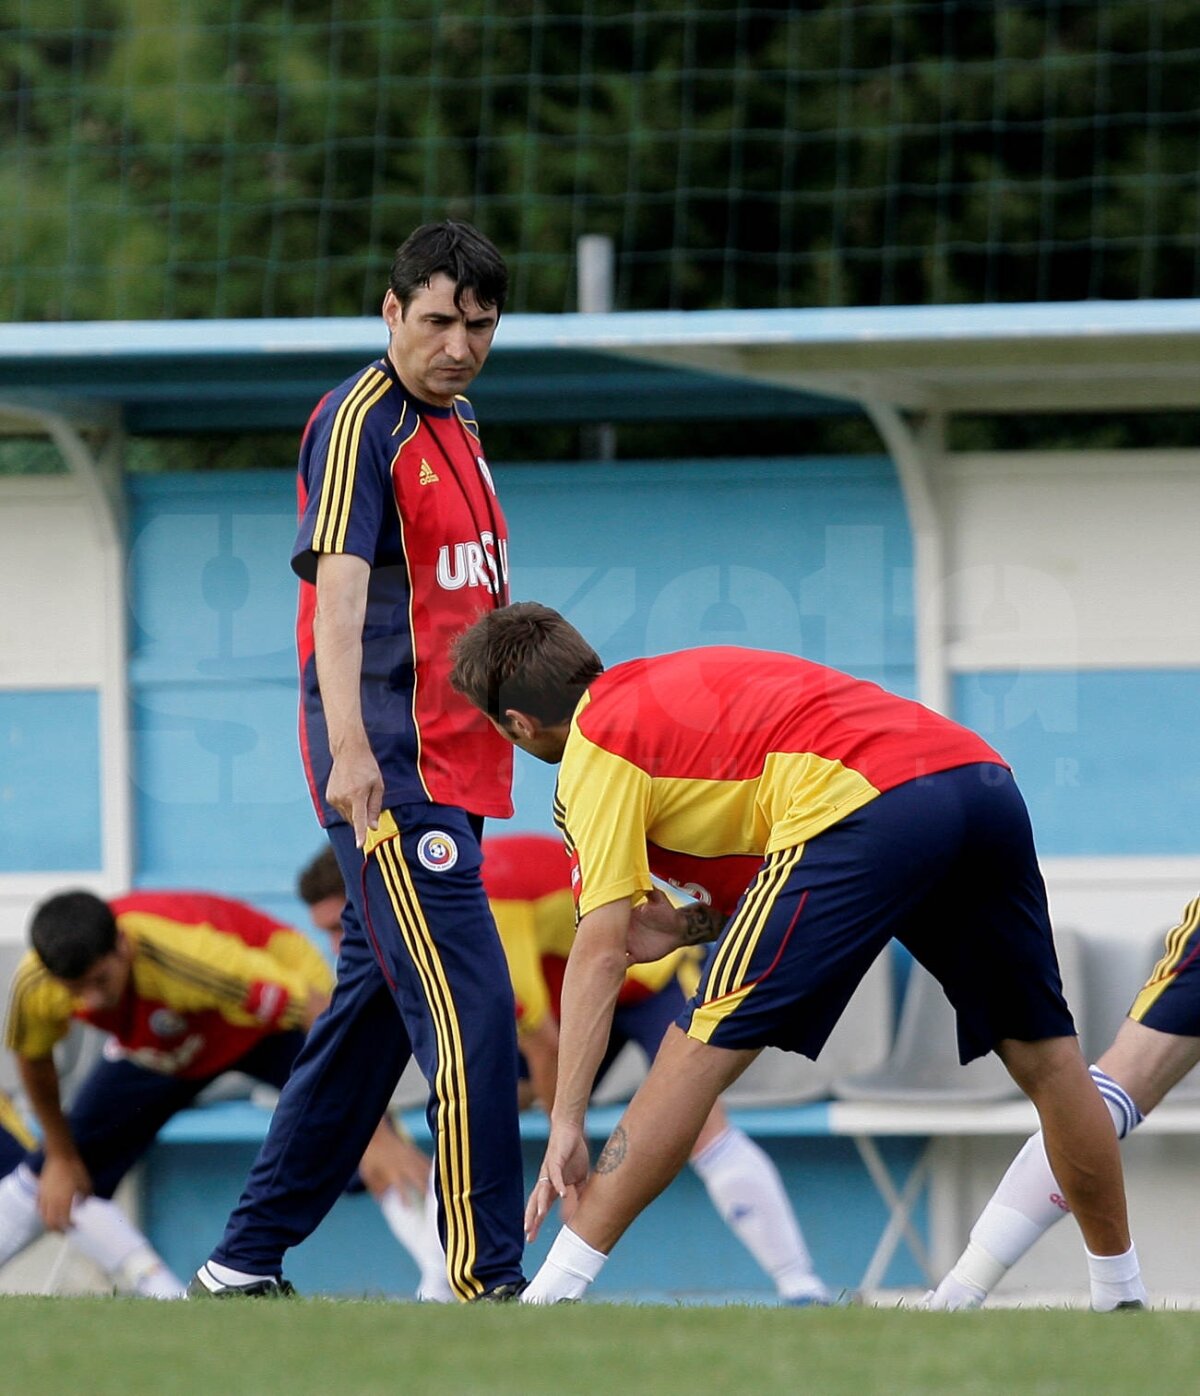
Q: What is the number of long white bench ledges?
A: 1